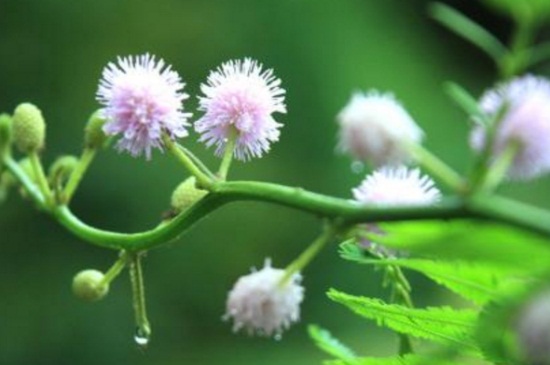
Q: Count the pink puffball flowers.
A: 6